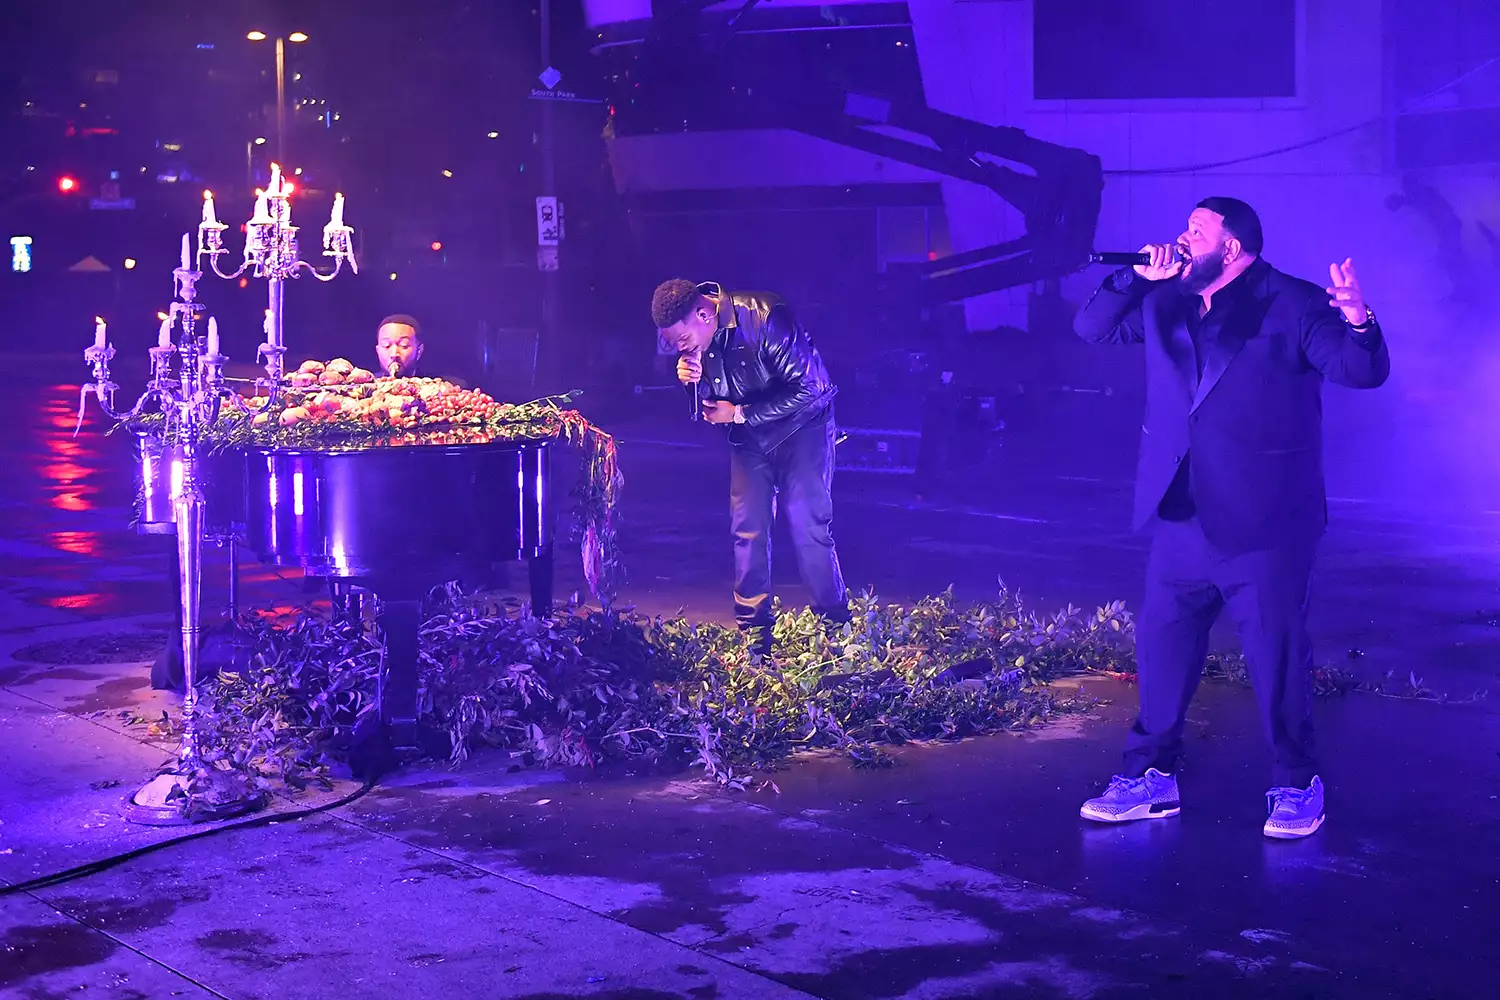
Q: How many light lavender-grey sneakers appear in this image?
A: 2